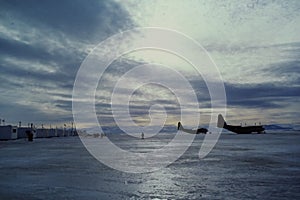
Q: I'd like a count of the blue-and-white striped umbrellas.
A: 0